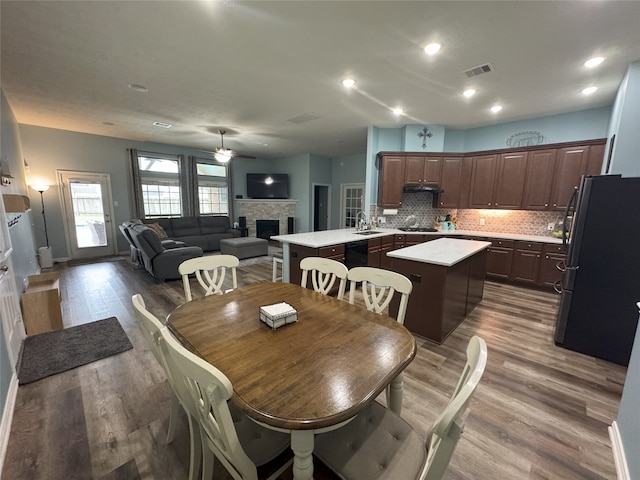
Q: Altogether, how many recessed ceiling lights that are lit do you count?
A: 7